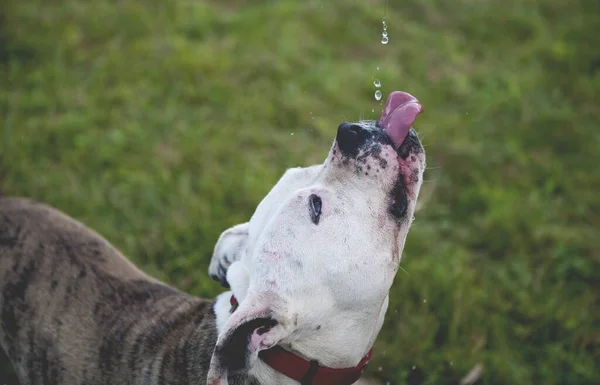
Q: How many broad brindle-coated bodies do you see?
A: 1